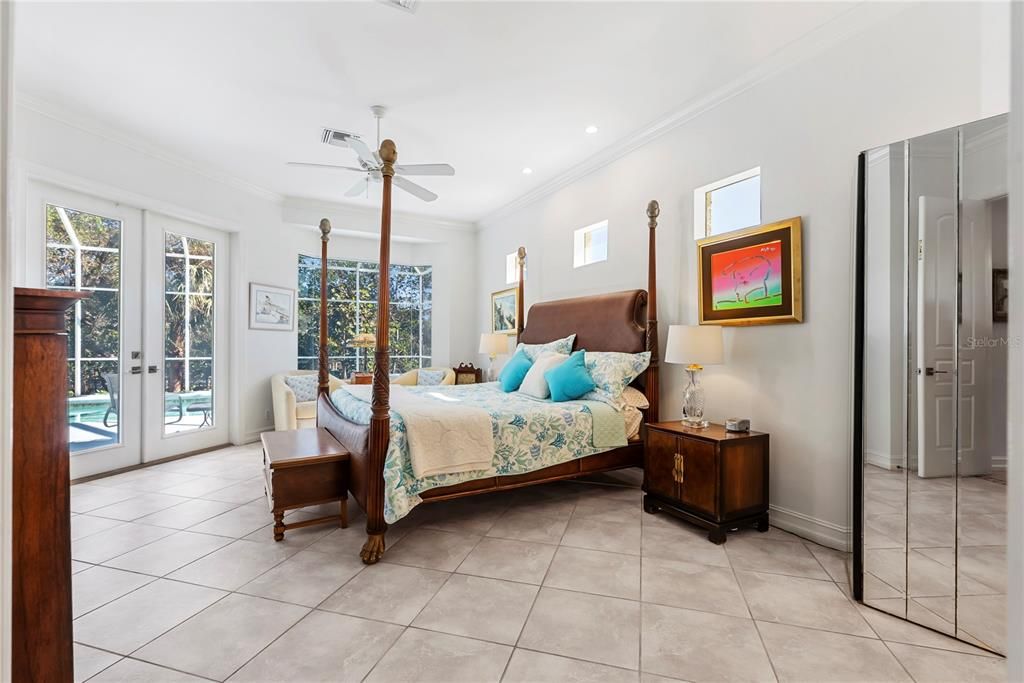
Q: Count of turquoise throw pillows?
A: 2